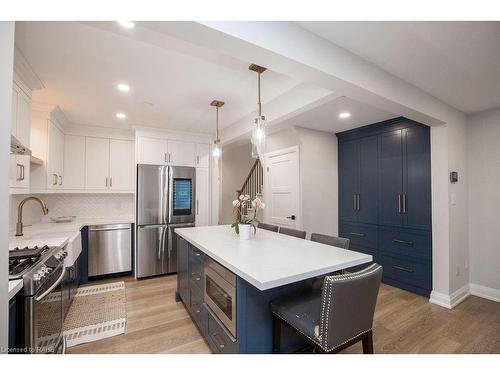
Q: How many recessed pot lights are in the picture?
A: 4